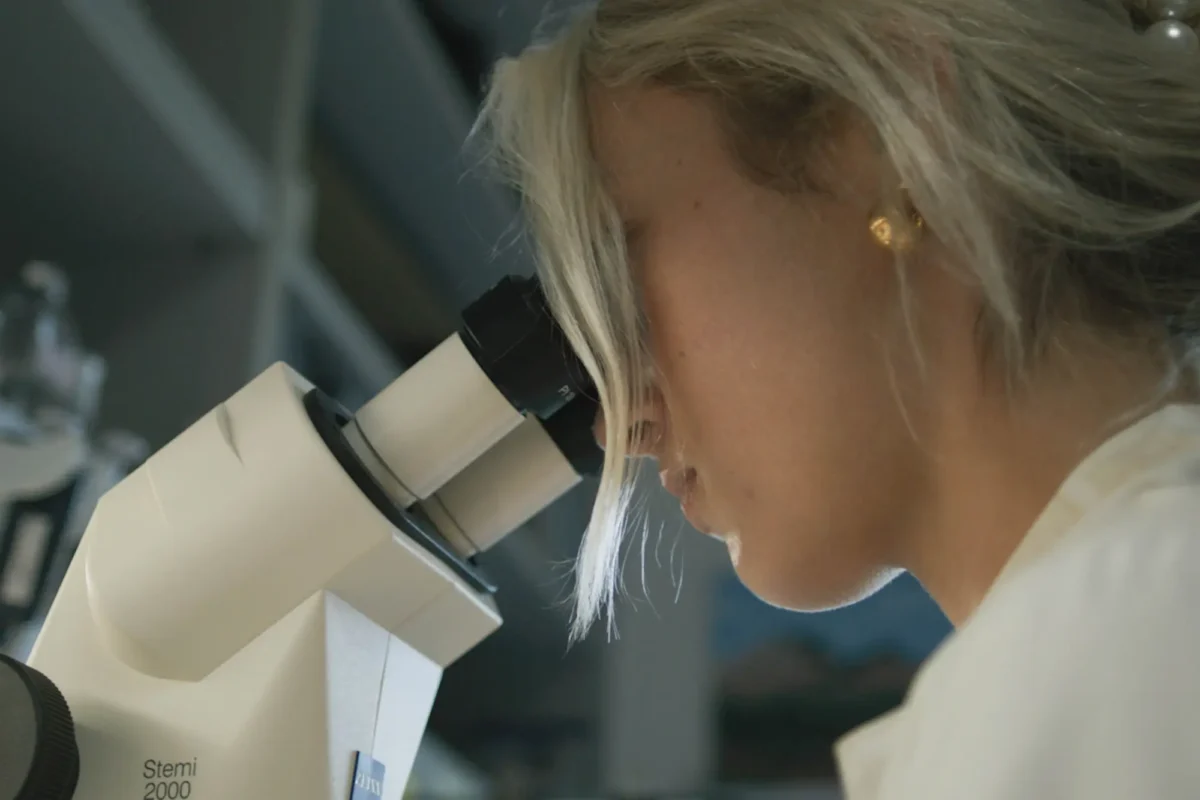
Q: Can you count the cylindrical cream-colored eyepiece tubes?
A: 2